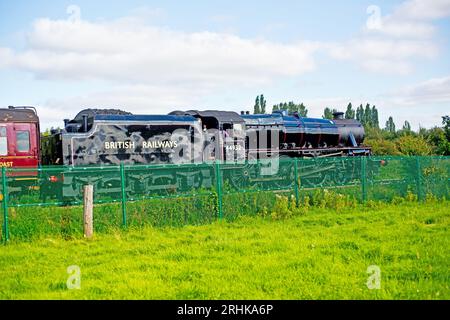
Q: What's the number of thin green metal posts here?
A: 6